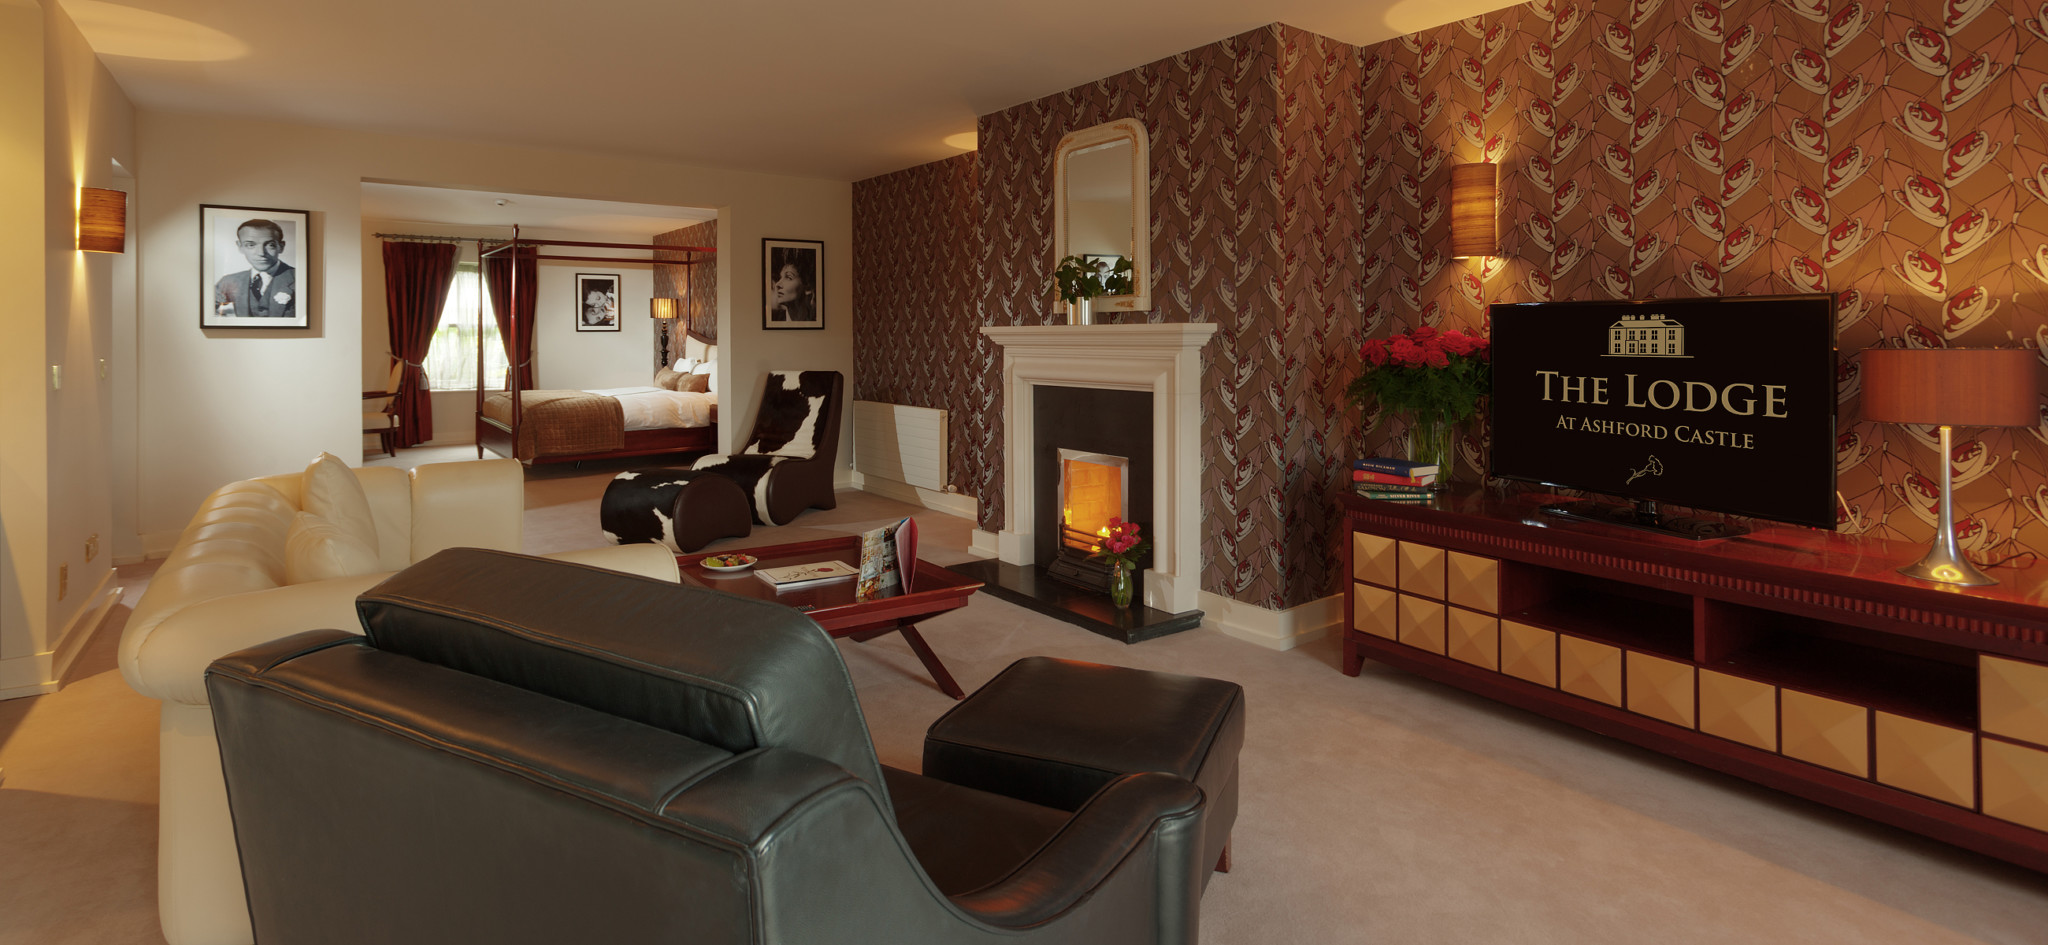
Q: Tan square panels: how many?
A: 14